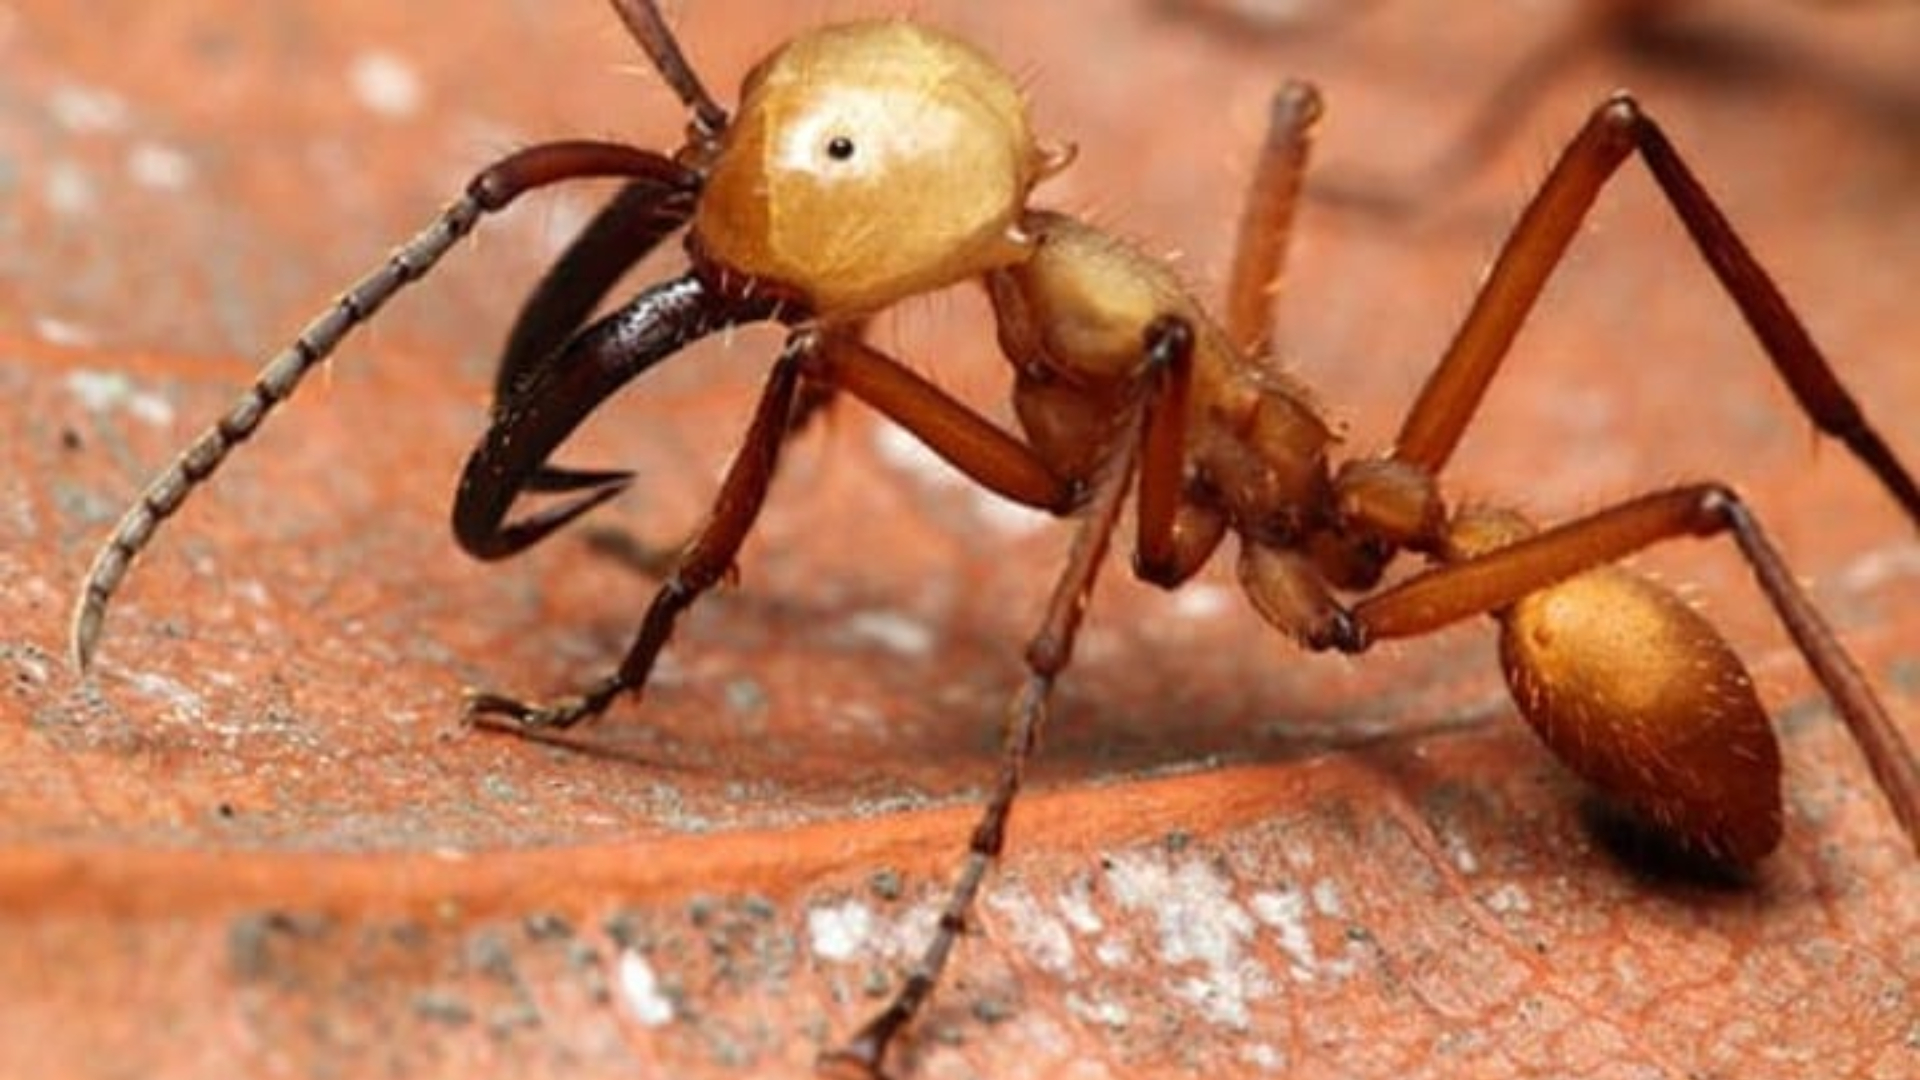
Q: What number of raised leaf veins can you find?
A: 1